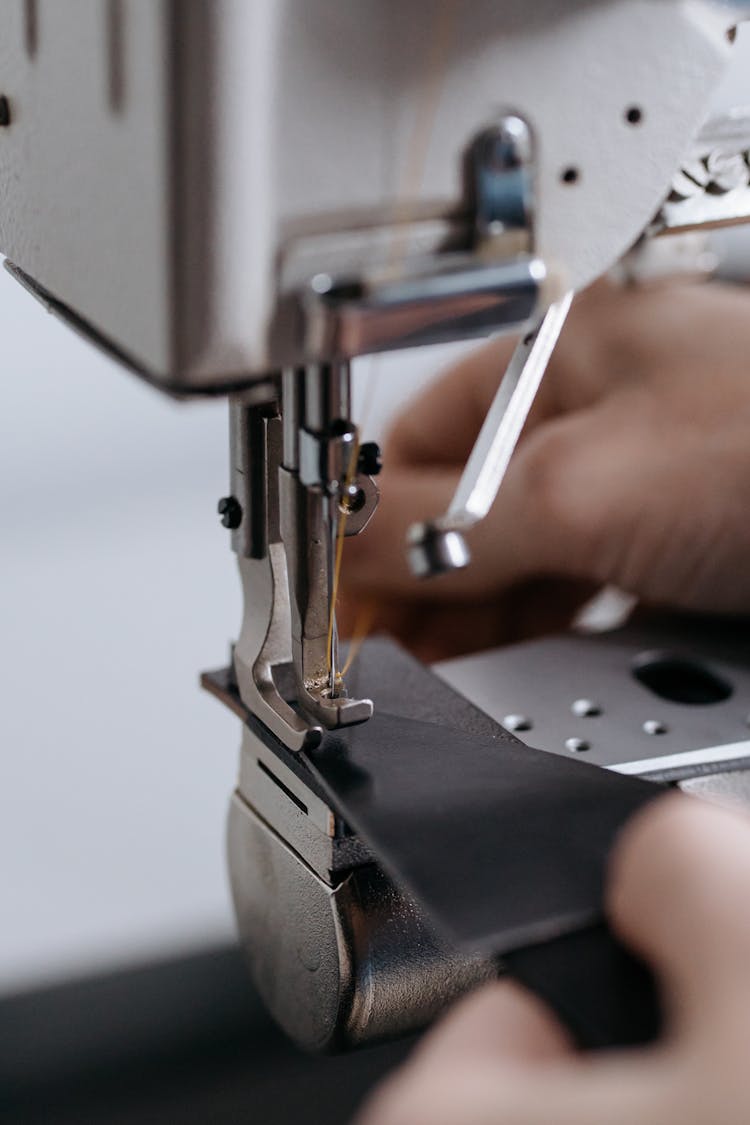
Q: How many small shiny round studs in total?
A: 4